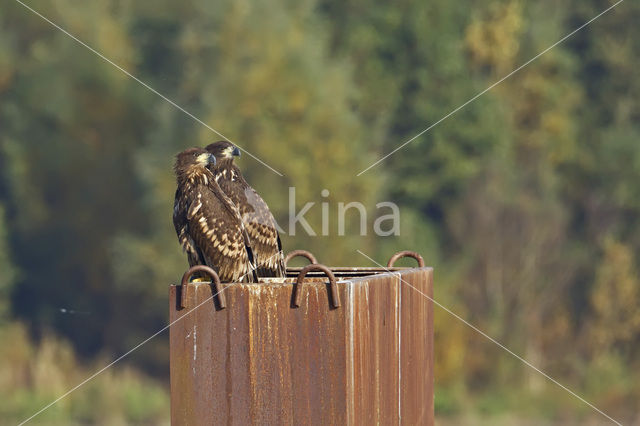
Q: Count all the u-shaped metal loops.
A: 4